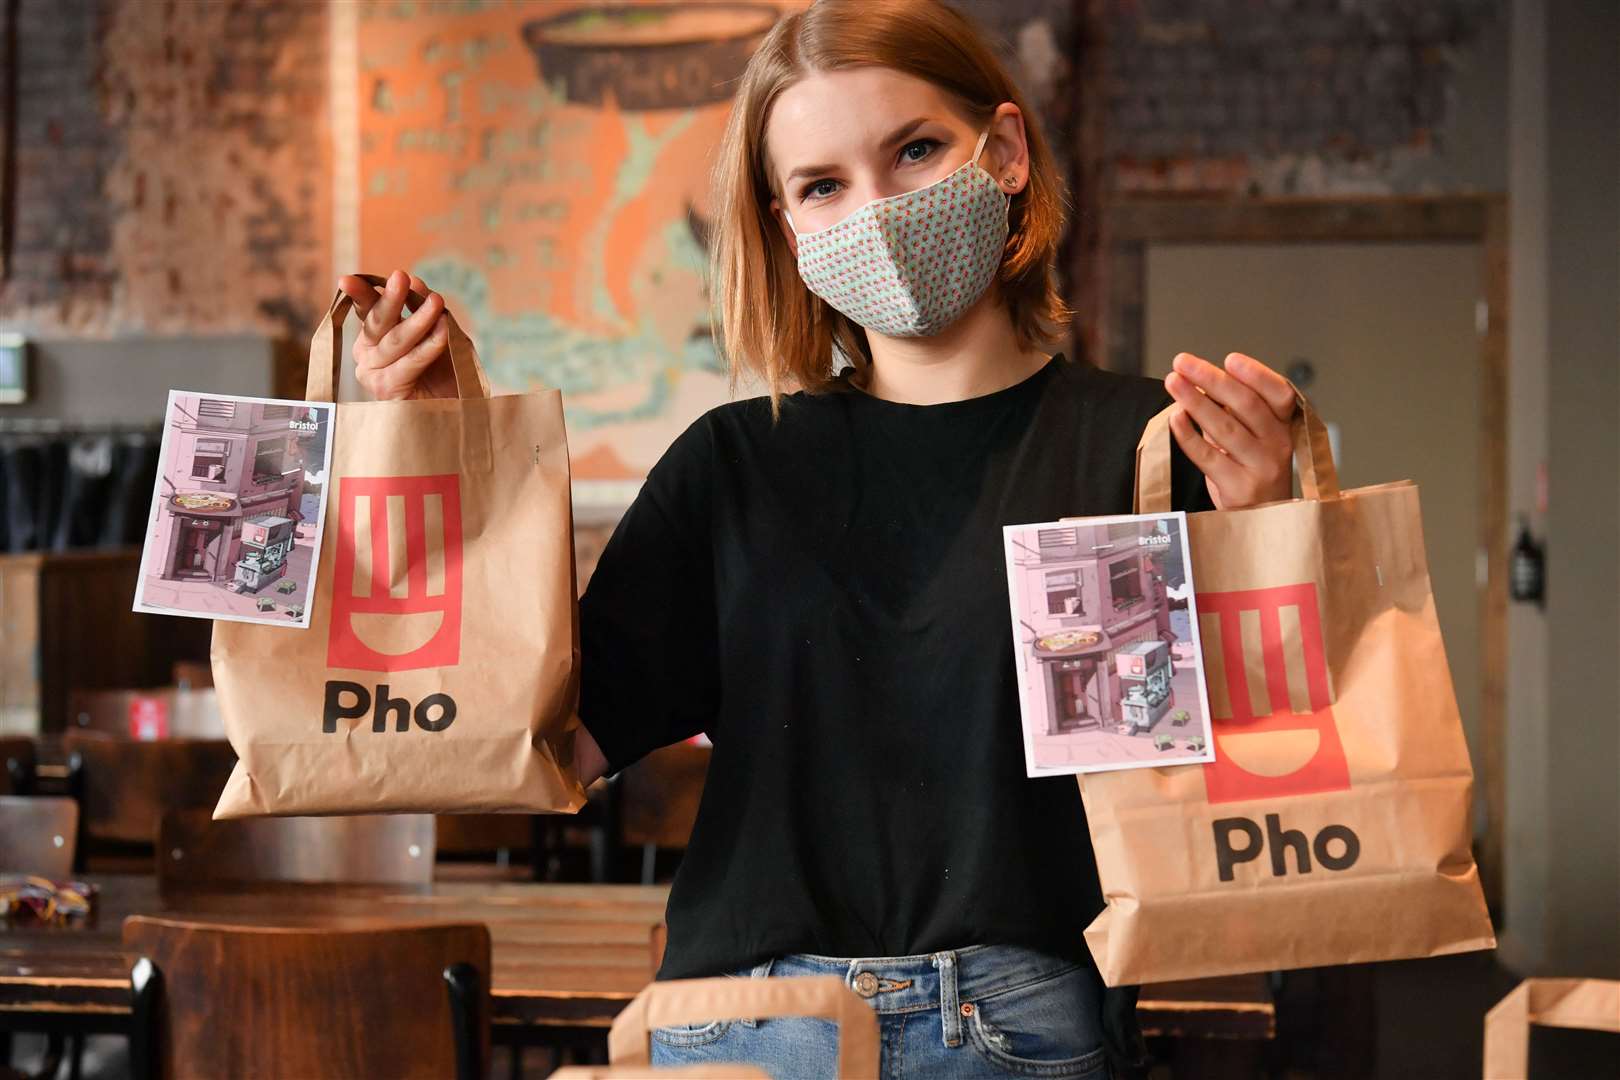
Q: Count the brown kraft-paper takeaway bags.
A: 4